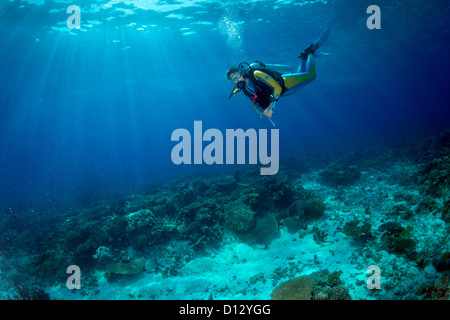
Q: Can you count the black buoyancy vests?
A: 1